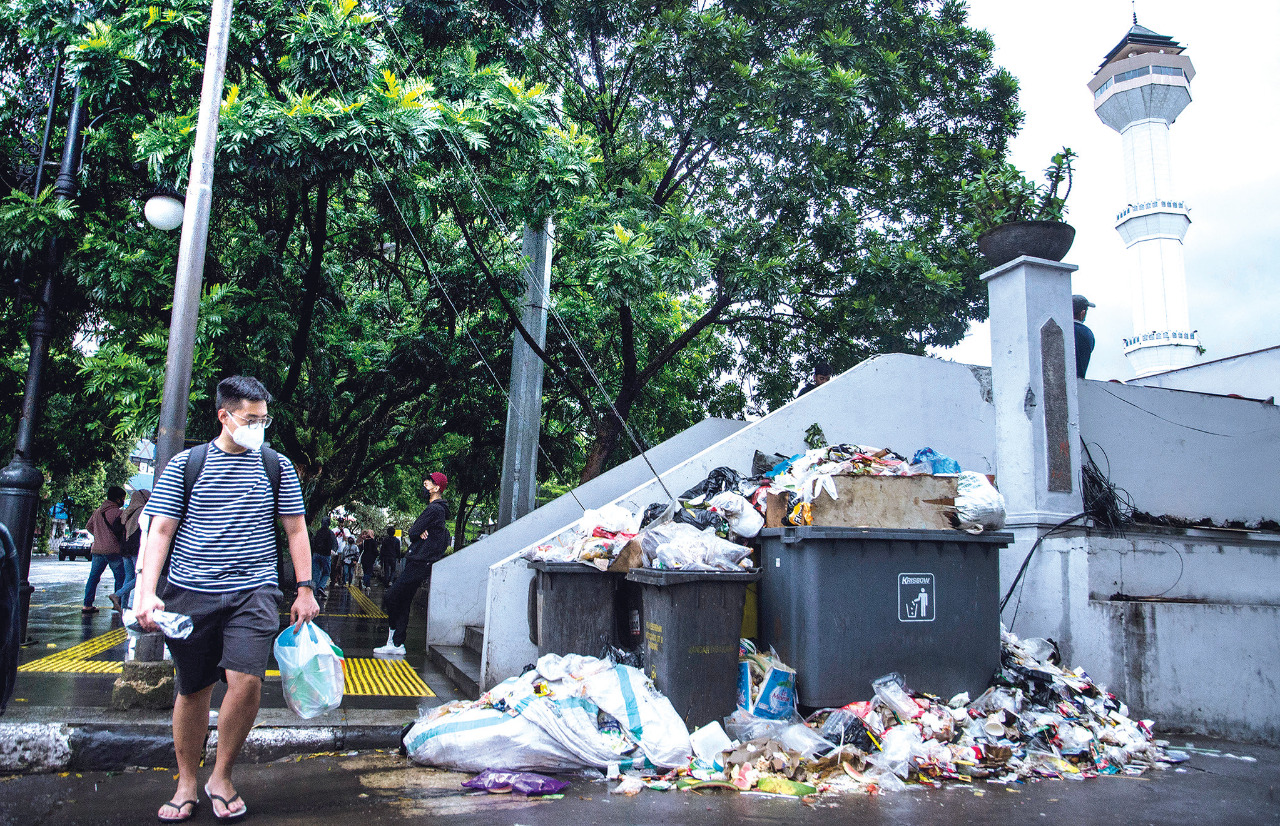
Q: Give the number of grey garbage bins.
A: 3